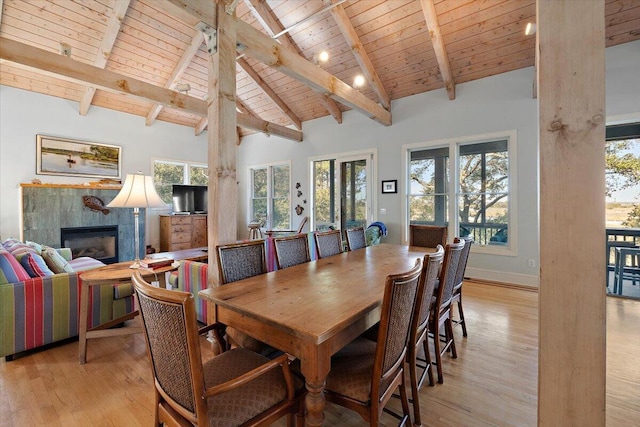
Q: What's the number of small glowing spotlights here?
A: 3